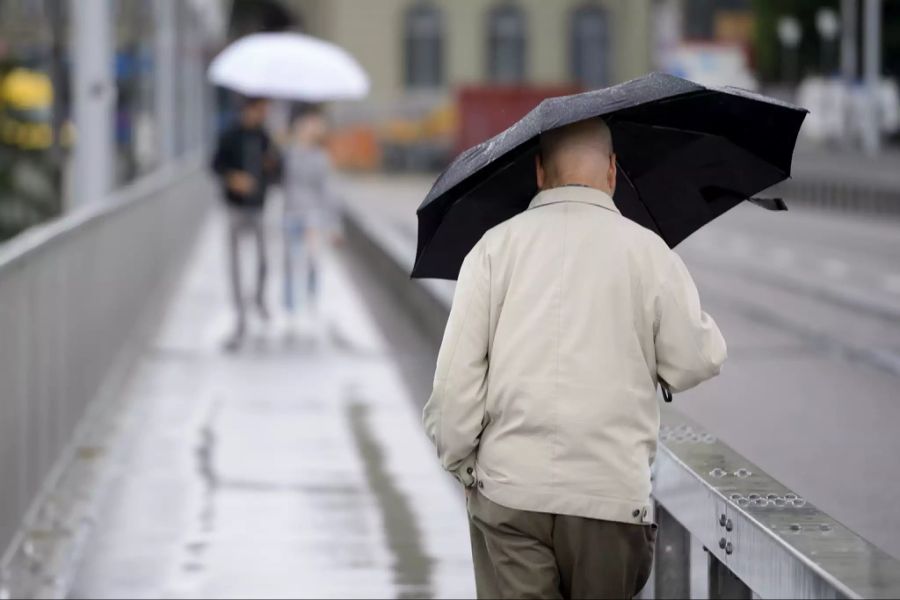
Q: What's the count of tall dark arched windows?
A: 3